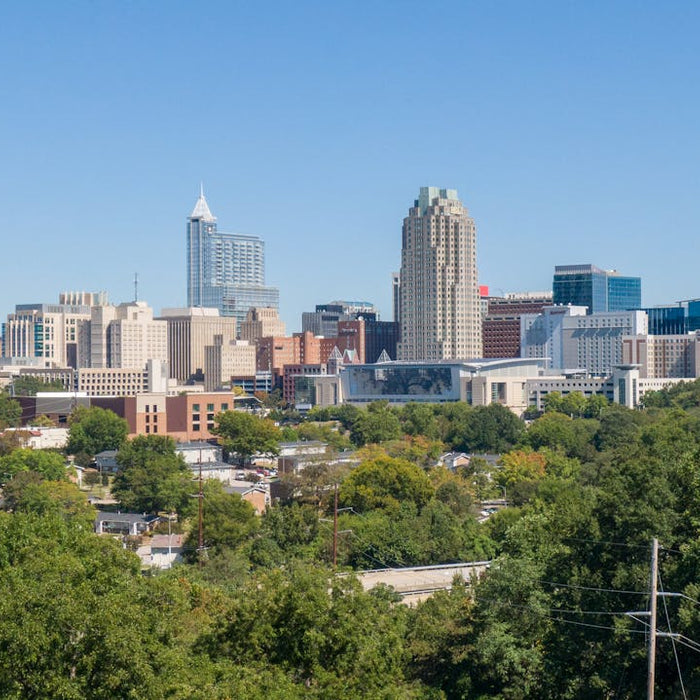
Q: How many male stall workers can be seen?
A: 0